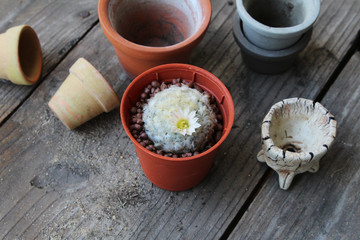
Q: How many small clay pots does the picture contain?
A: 2